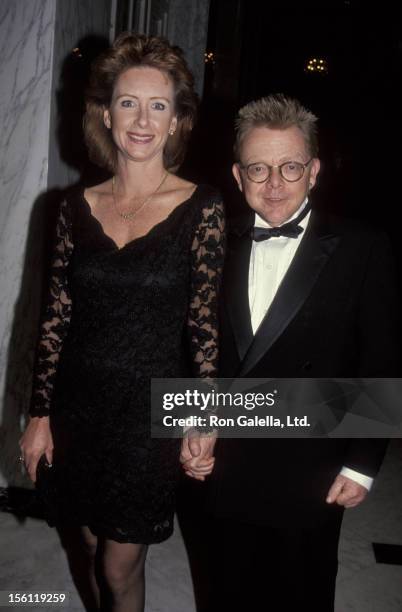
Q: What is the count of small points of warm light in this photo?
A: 11